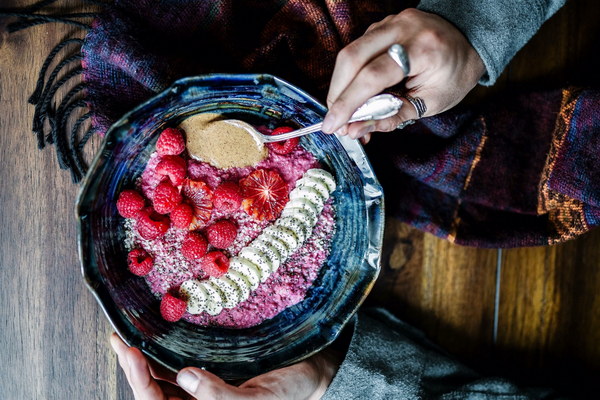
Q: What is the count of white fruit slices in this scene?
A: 15